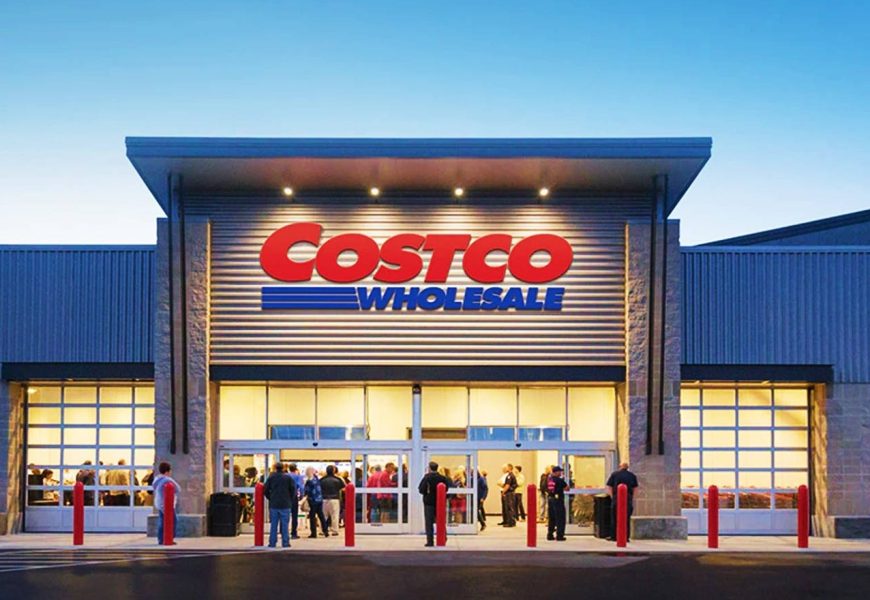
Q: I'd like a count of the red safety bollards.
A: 9